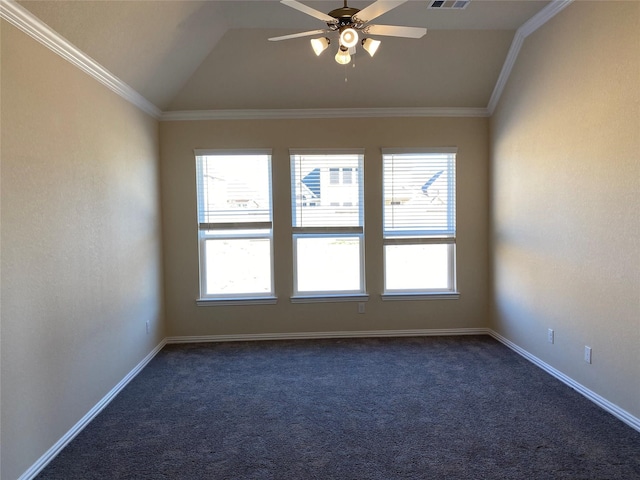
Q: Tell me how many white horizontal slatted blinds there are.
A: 3